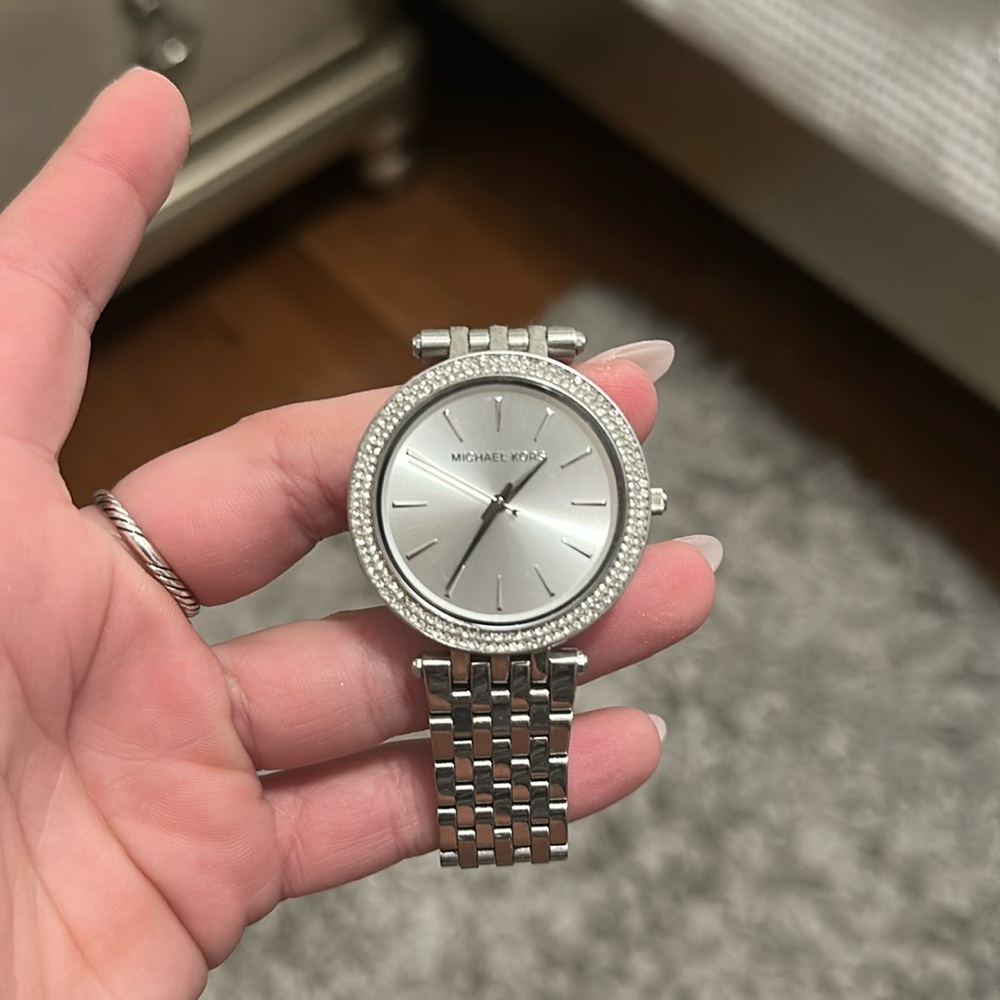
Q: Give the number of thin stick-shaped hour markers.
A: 12